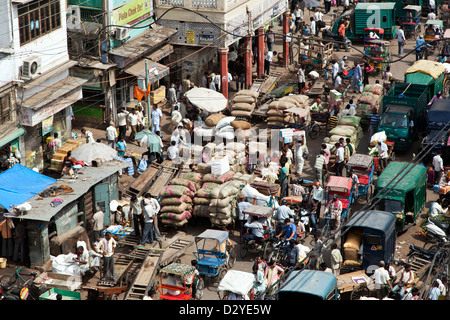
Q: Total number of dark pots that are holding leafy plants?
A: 0